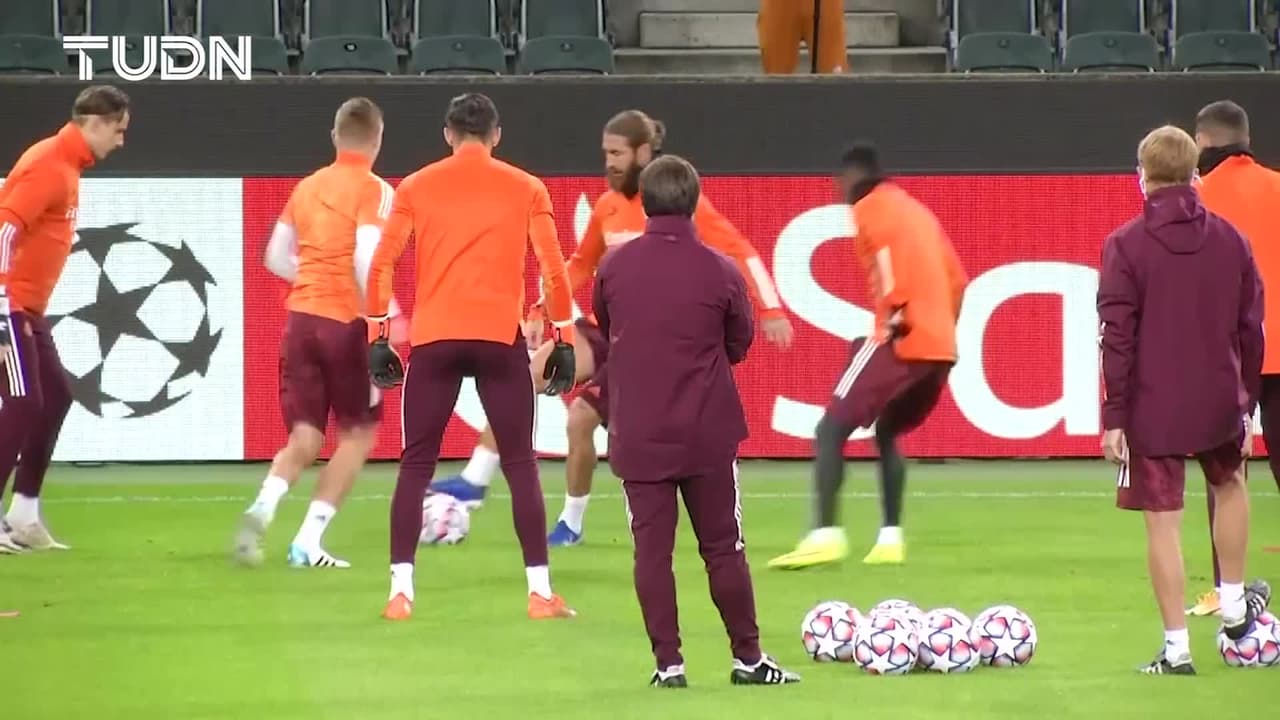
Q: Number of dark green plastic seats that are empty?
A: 9